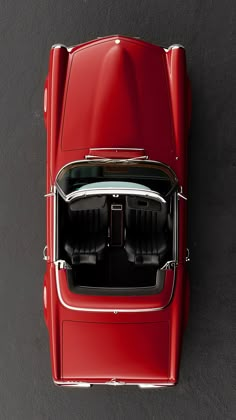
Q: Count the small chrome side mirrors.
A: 2